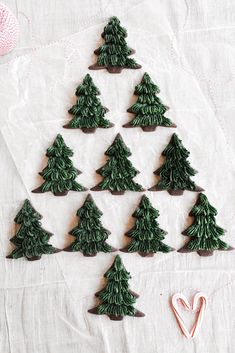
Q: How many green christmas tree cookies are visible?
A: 11